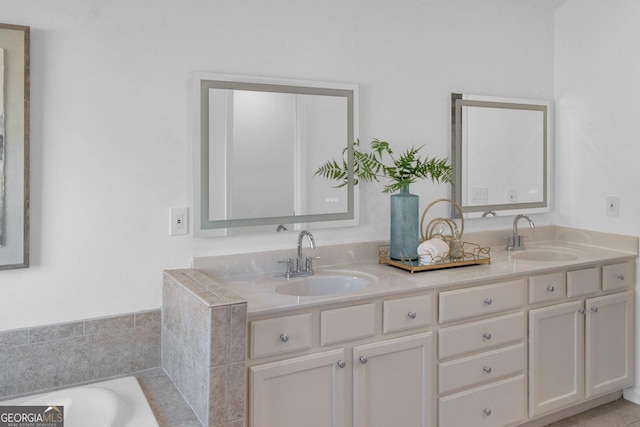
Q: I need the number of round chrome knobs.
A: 12